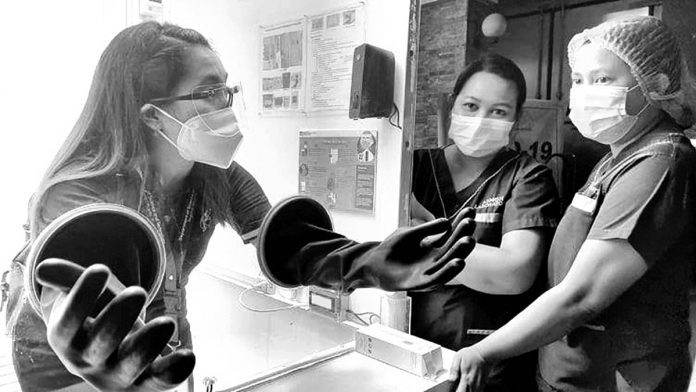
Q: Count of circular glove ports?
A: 2